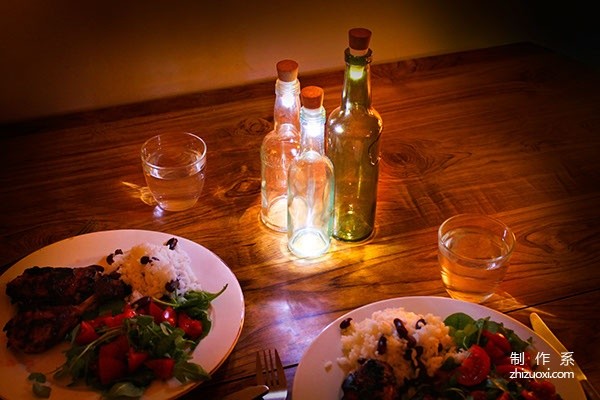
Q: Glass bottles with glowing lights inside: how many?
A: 3